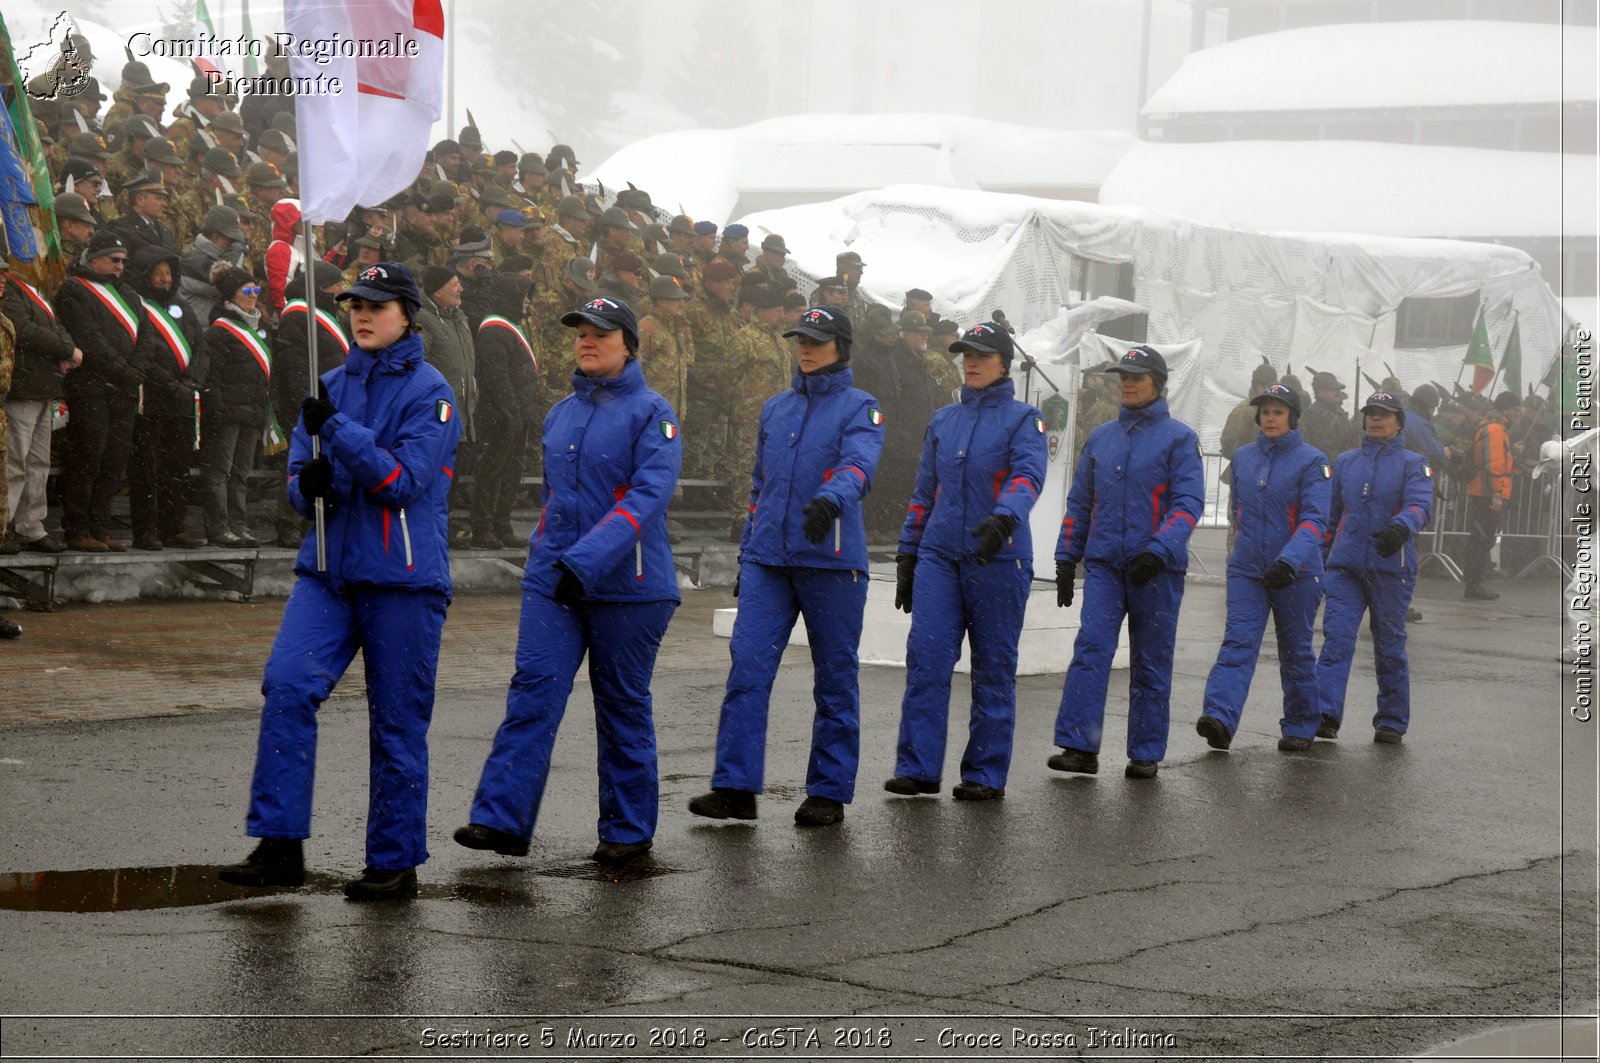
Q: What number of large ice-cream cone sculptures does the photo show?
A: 0